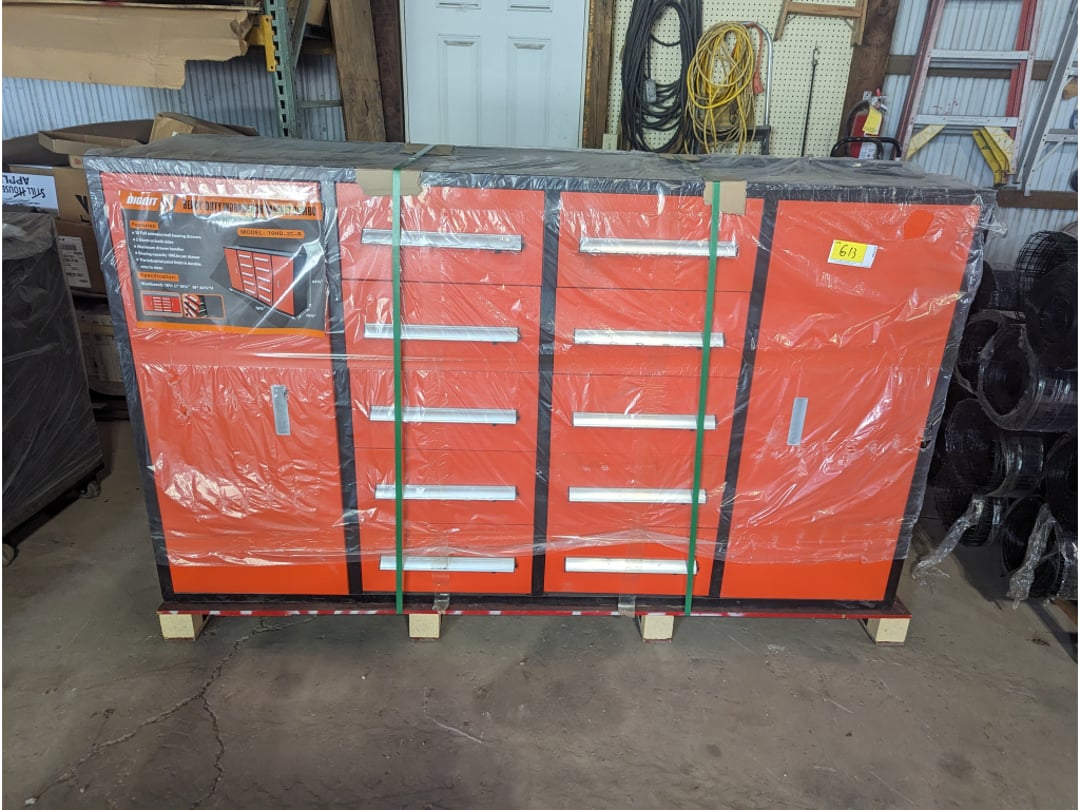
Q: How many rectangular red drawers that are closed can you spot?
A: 10